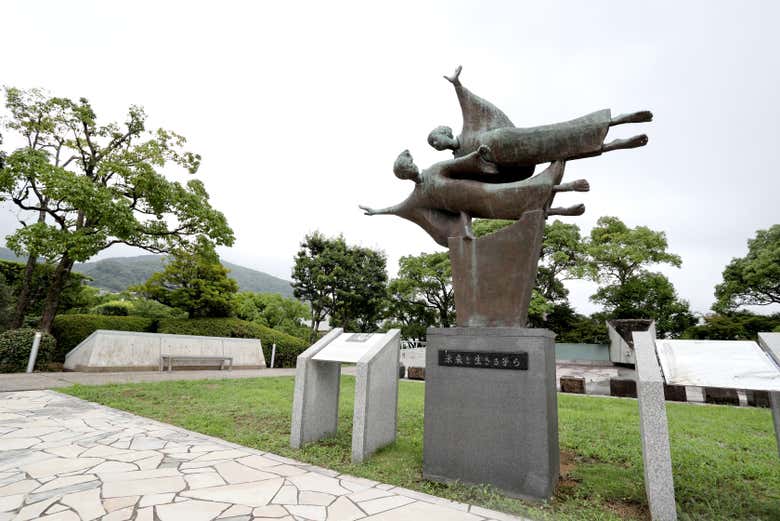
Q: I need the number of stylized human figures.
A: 2